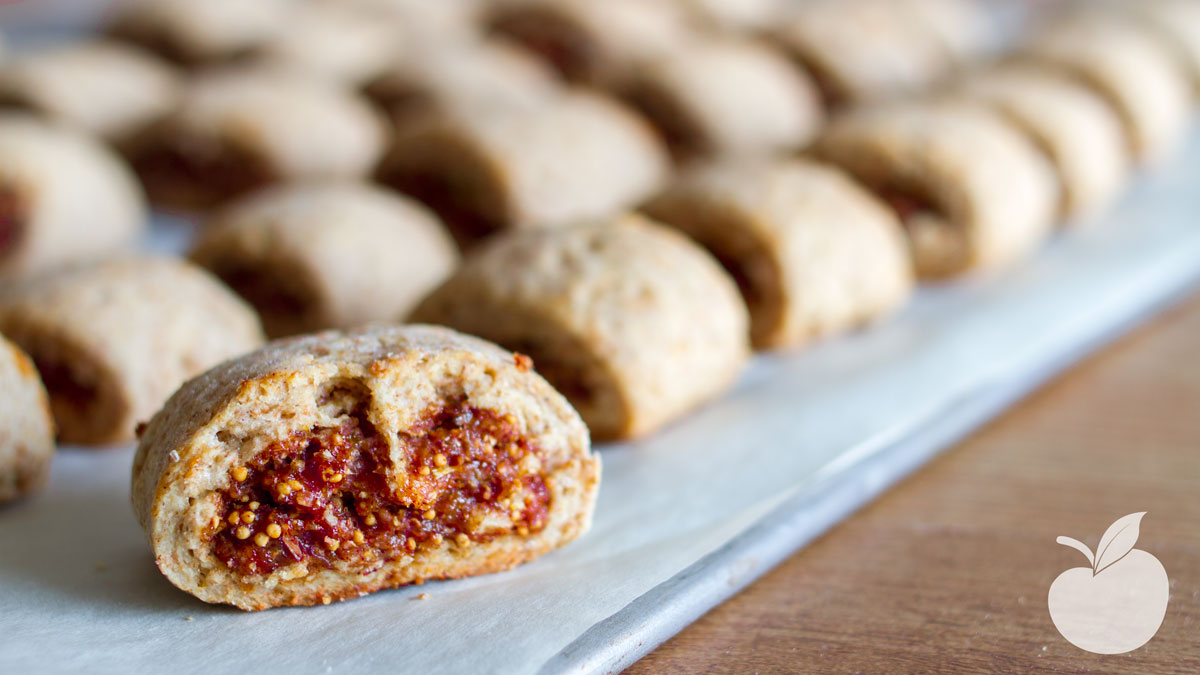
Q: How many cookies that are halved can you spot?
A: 1